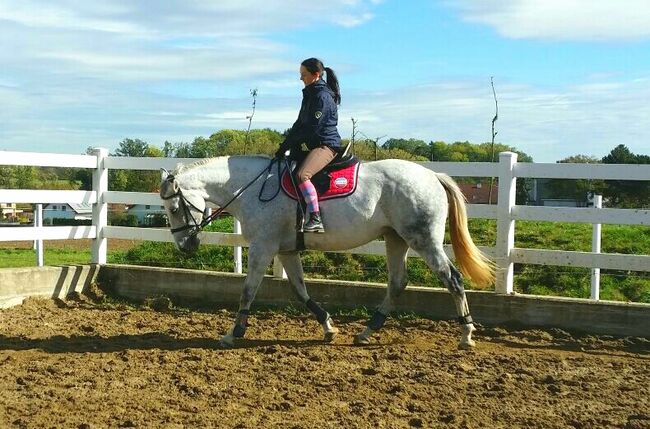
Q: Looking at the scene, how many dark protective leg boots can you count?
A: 4